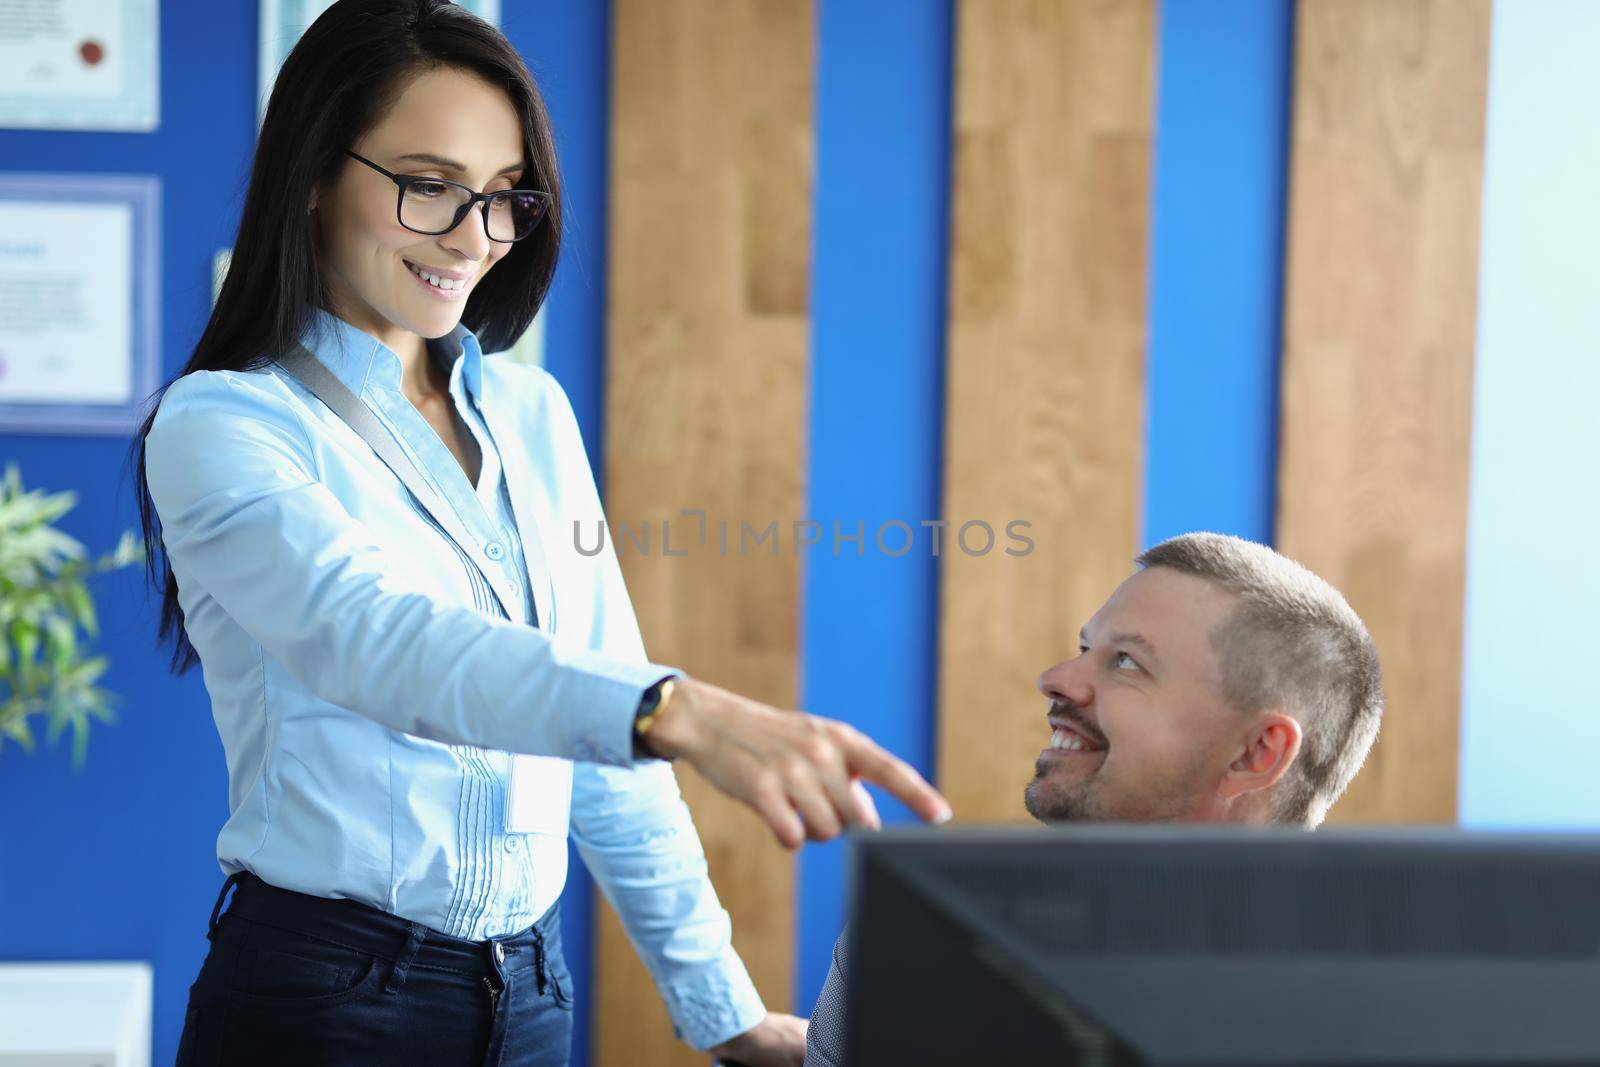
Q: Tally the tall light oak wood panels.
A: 3